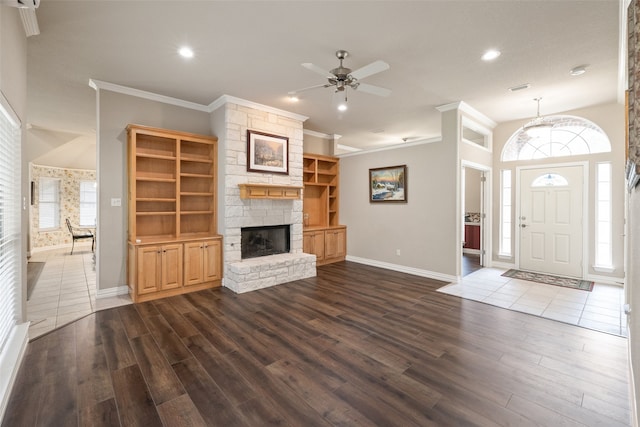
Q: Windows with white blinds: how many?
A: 3